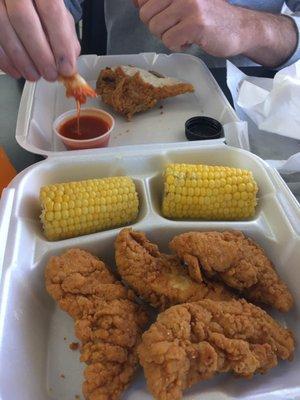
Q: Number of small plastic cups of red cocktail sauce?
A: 1